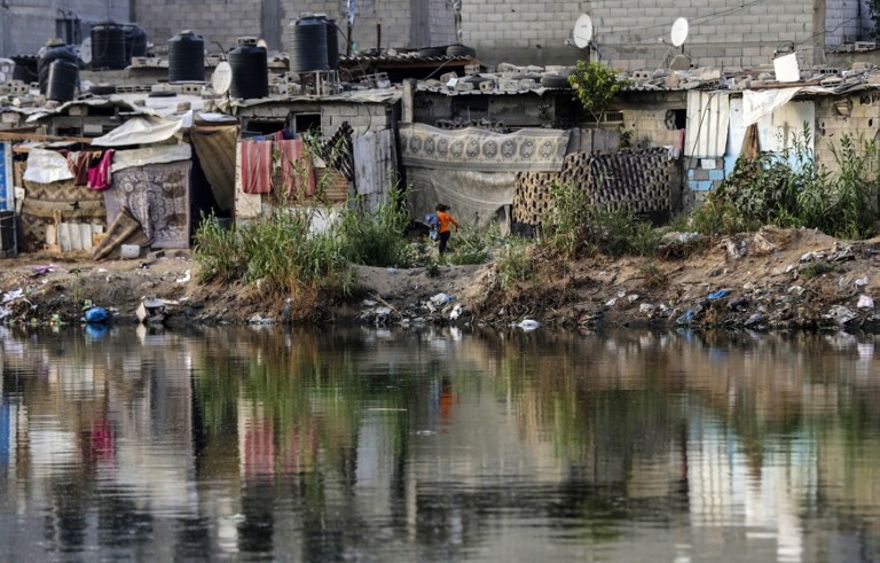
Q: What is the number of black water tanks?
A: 8